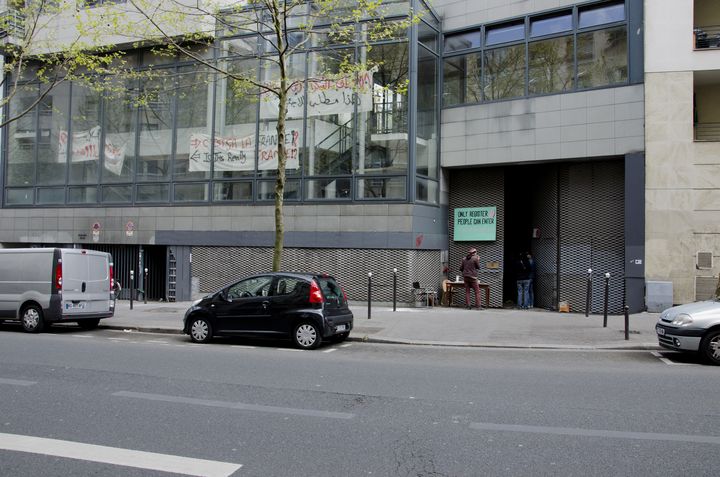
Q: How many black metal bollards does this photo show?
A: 7